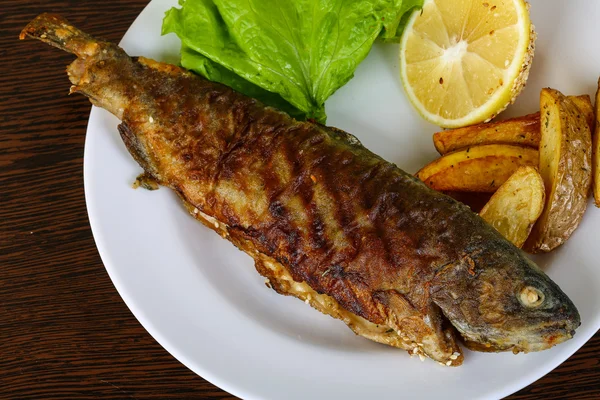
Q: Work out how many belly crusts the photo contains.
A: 1